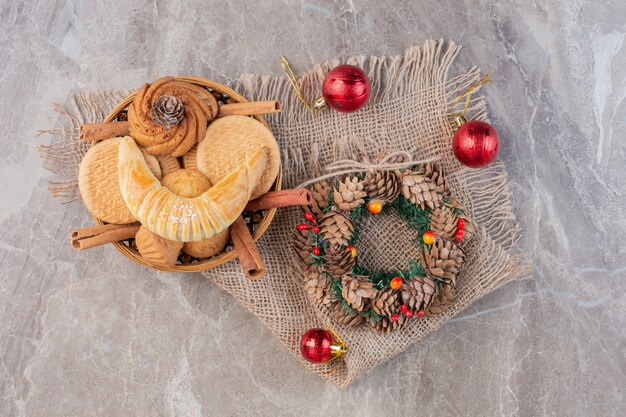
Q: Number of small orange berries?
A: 4